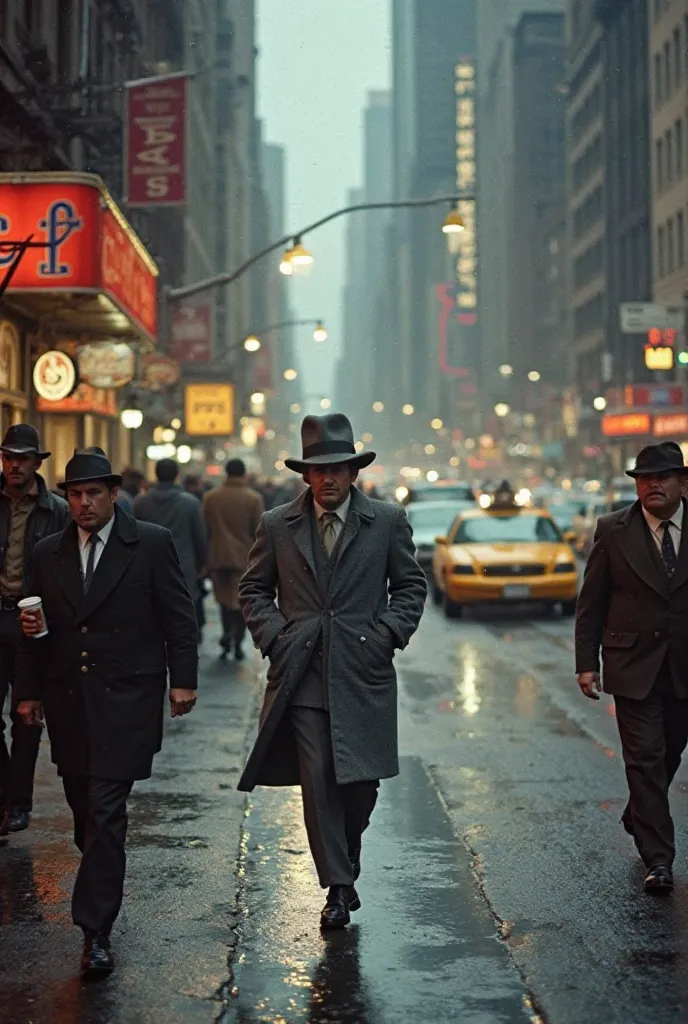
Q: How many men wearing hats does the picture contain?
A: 4